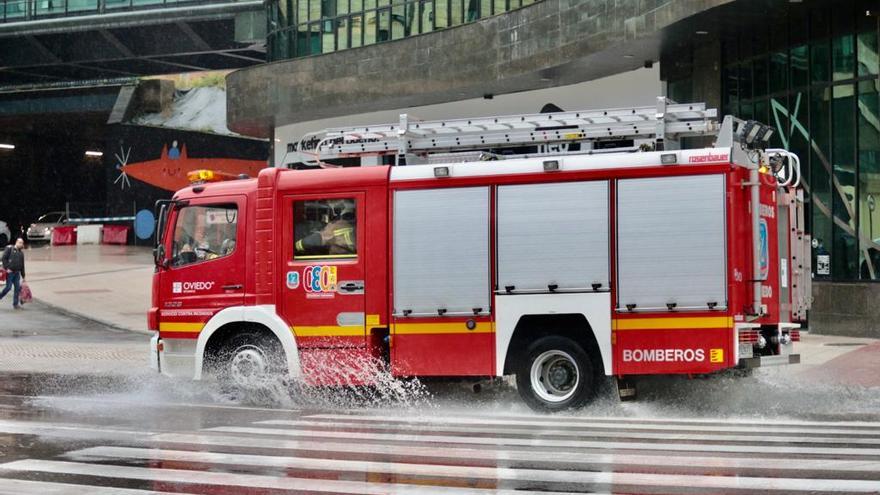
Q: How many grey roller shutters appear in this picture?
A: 3